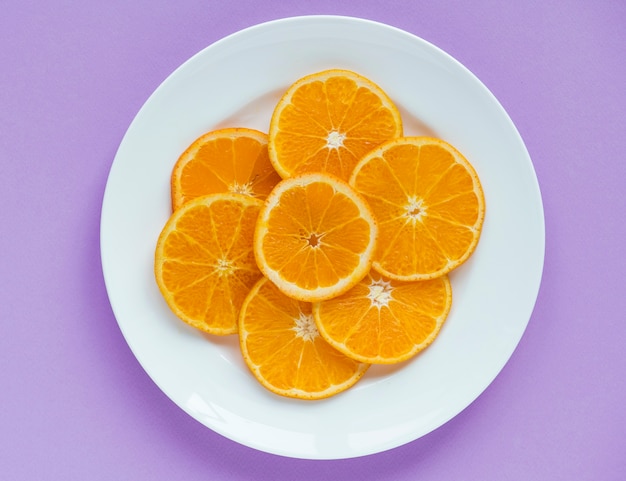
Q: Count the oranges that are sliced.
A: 7